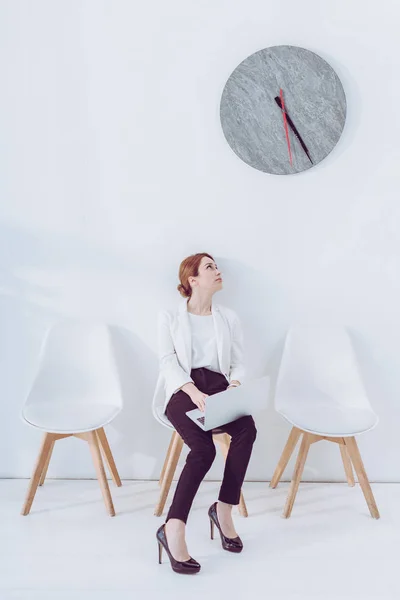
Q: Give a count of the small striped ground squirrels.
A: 0